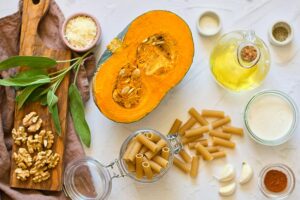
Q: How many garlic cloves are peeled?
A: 2